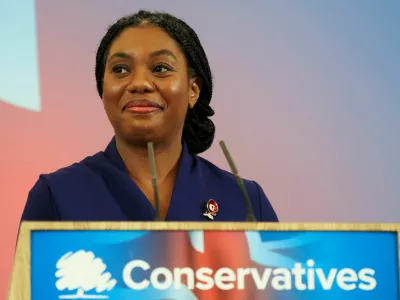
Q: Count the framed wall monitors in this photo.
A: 0